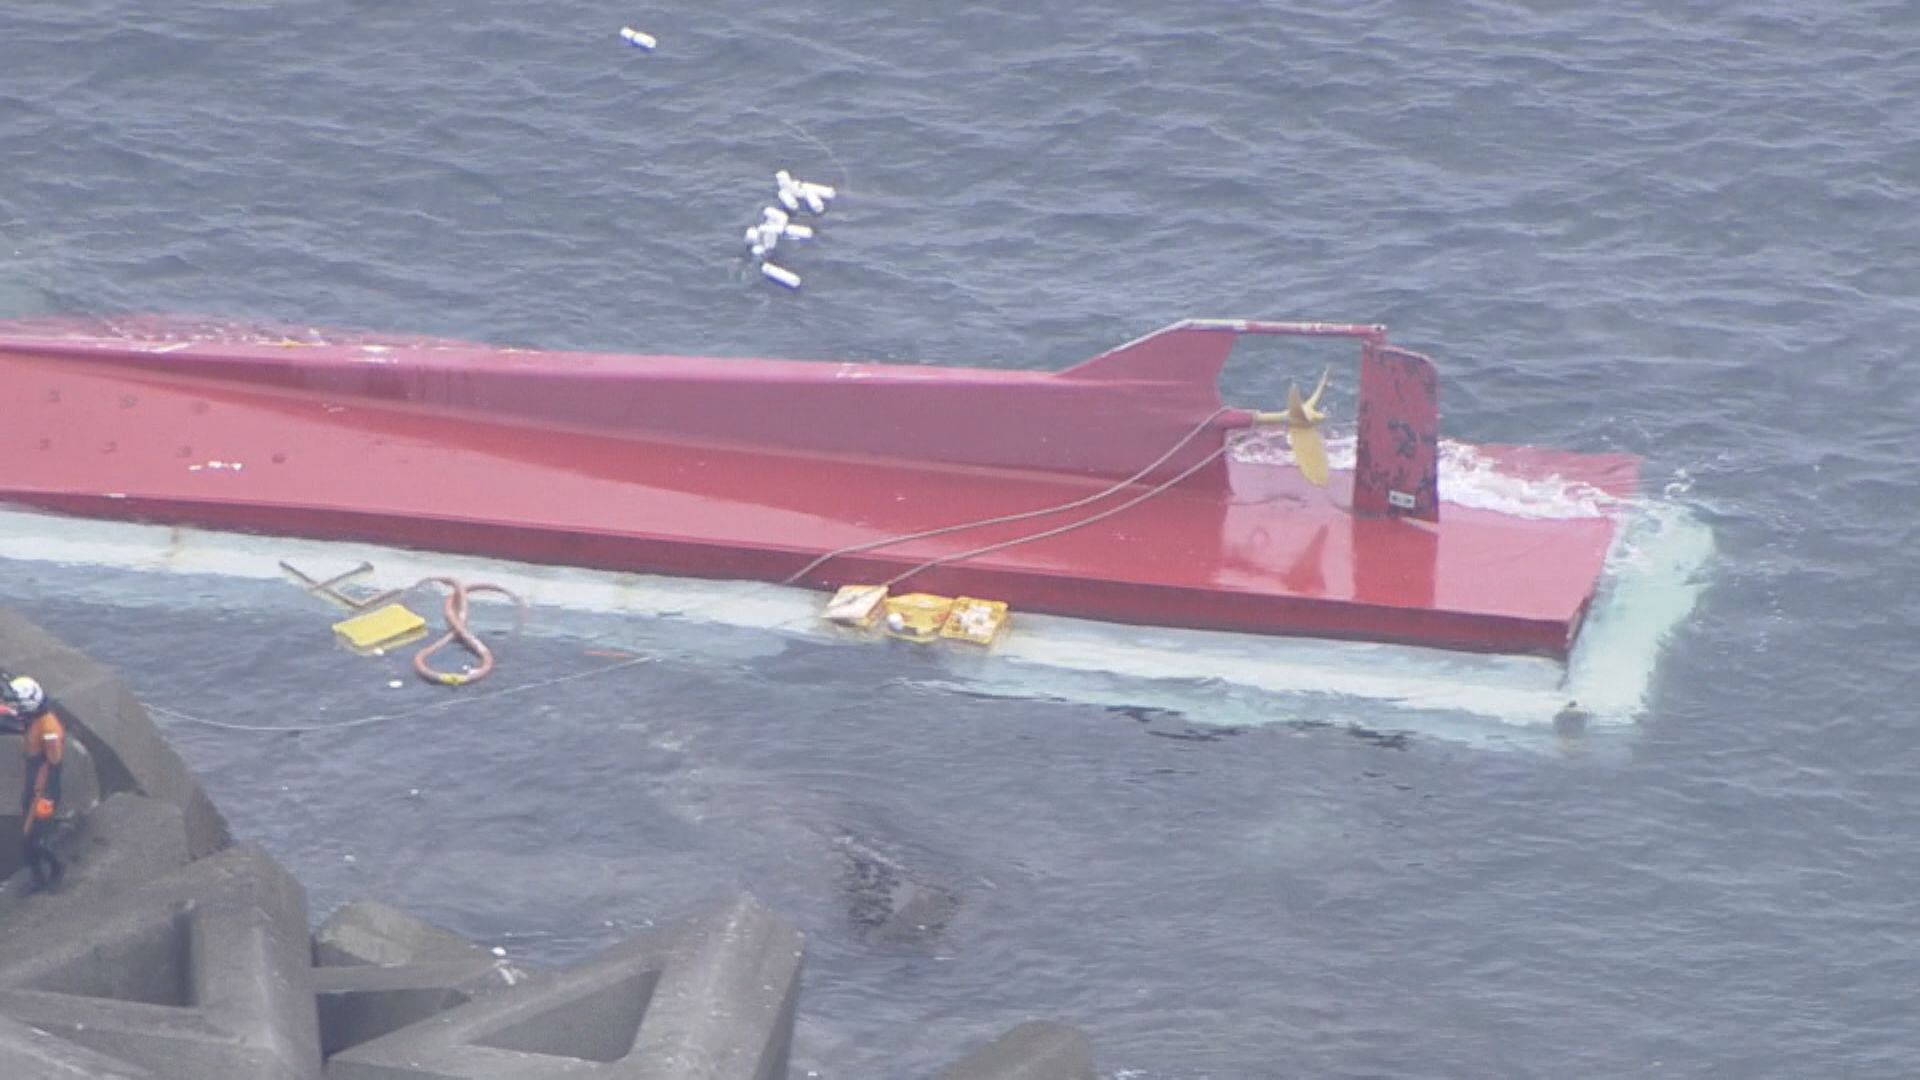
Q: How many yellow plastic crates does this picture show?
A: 4